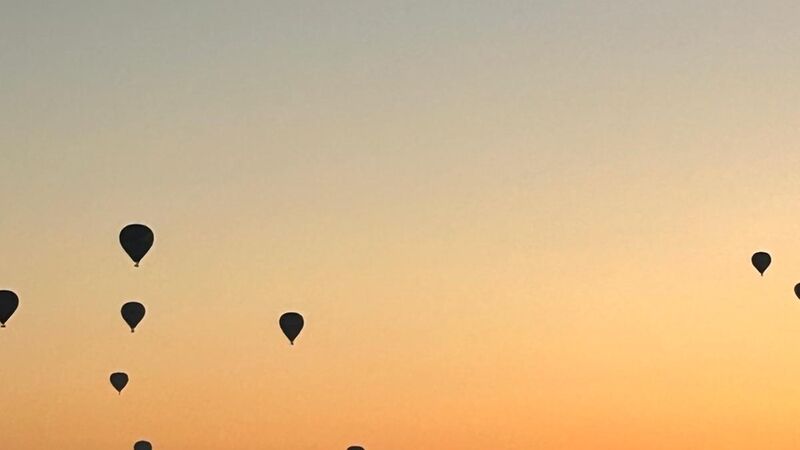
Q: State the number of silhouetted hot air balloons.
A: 9